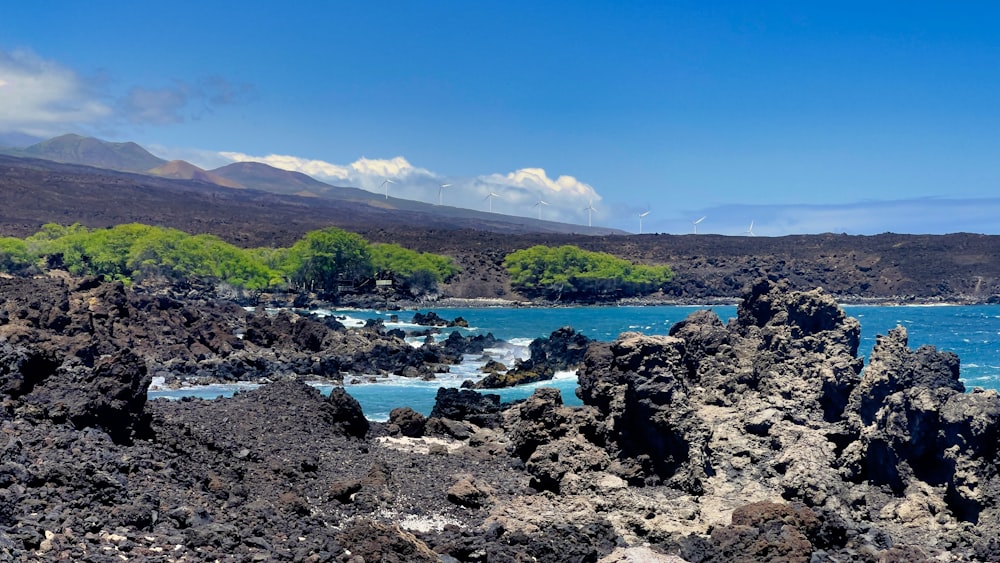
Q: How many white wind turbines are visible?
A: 8